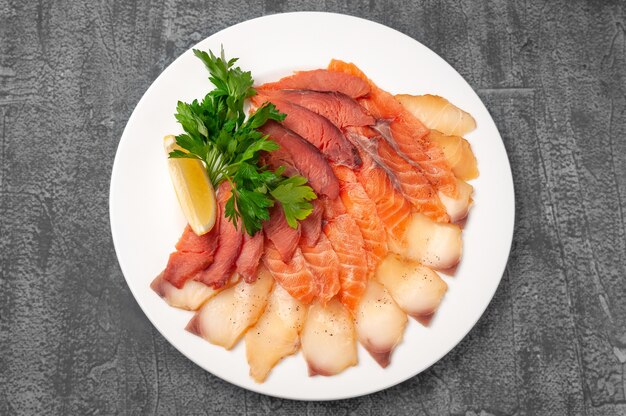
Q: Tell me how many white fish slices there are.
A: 10